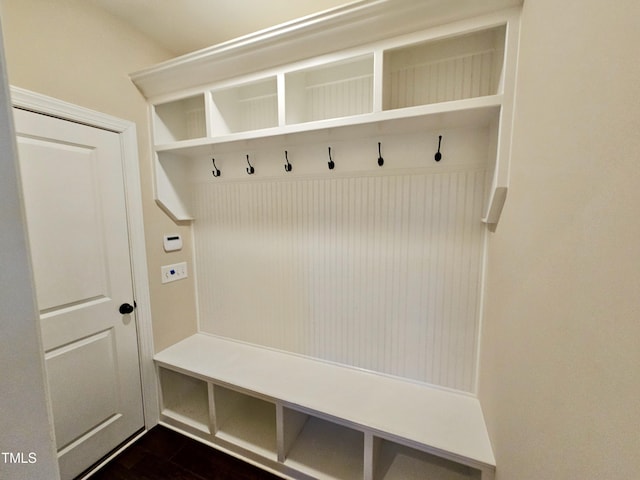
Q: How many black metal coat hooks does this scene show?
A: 6